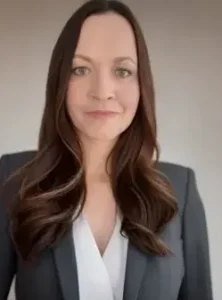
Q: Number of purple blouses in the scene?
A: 0